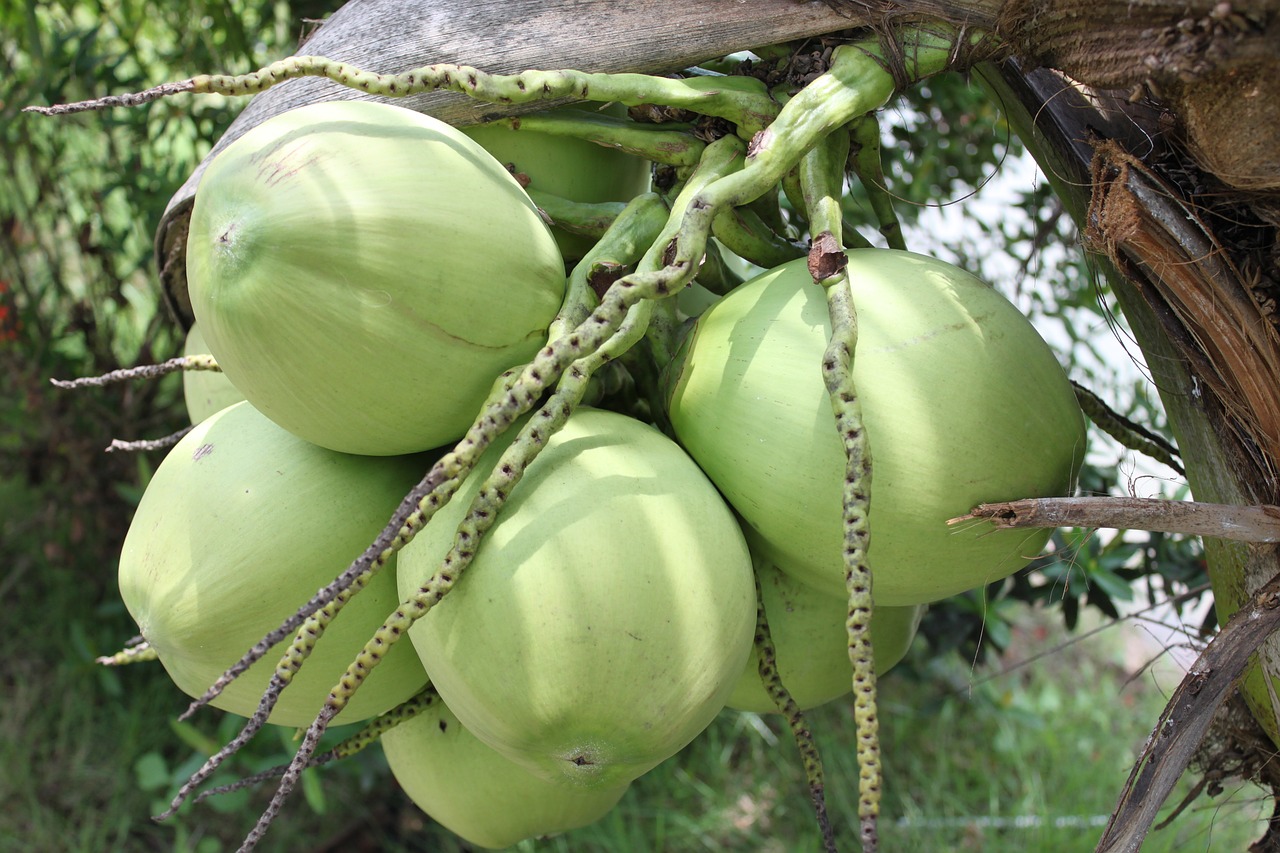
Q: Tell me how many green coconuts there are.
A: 8